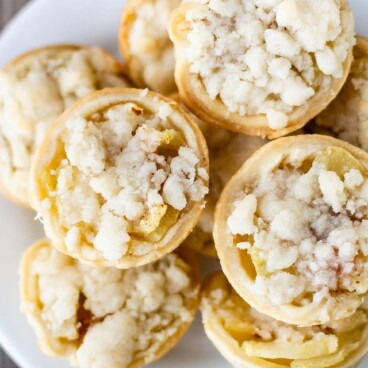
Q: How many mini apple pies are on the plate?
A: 9